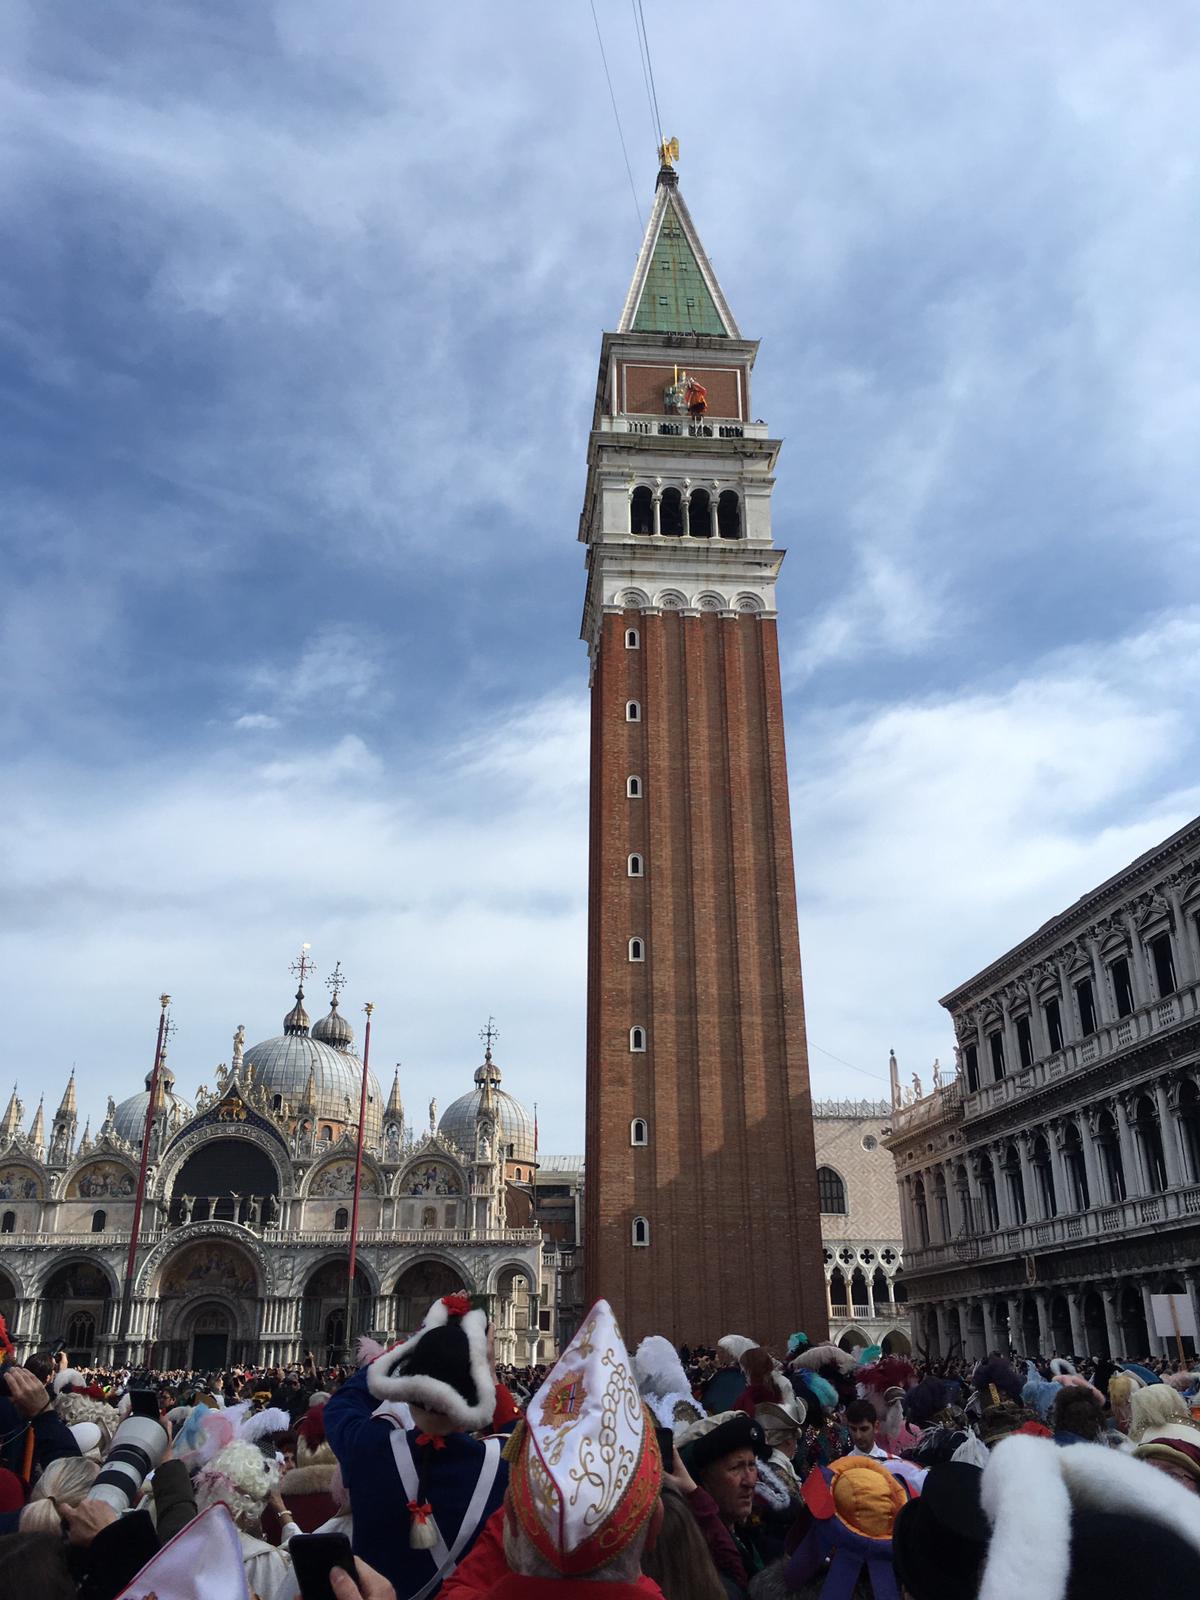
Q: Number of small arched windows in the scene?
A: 8